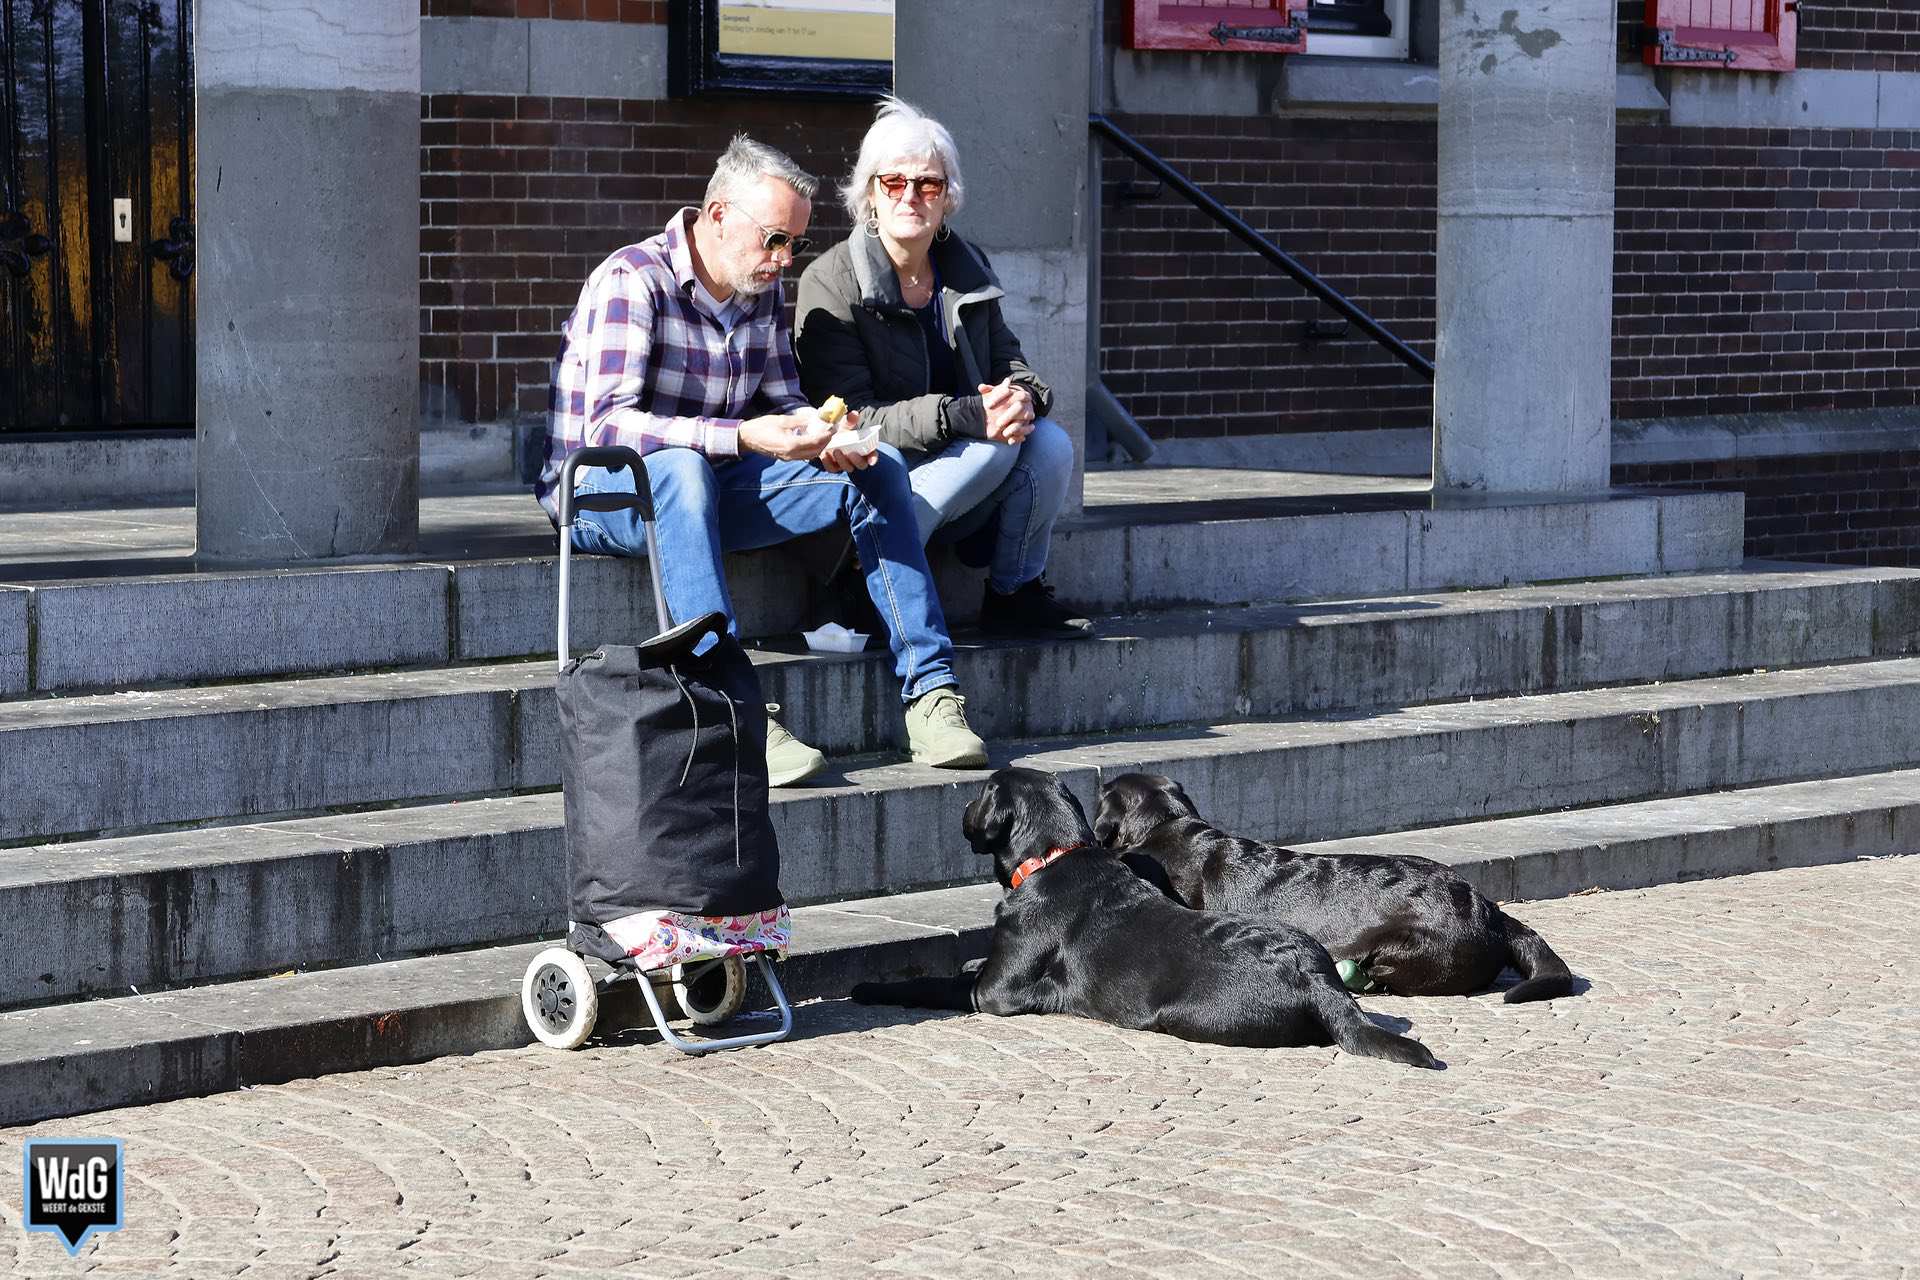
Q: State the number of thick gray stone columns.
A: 3